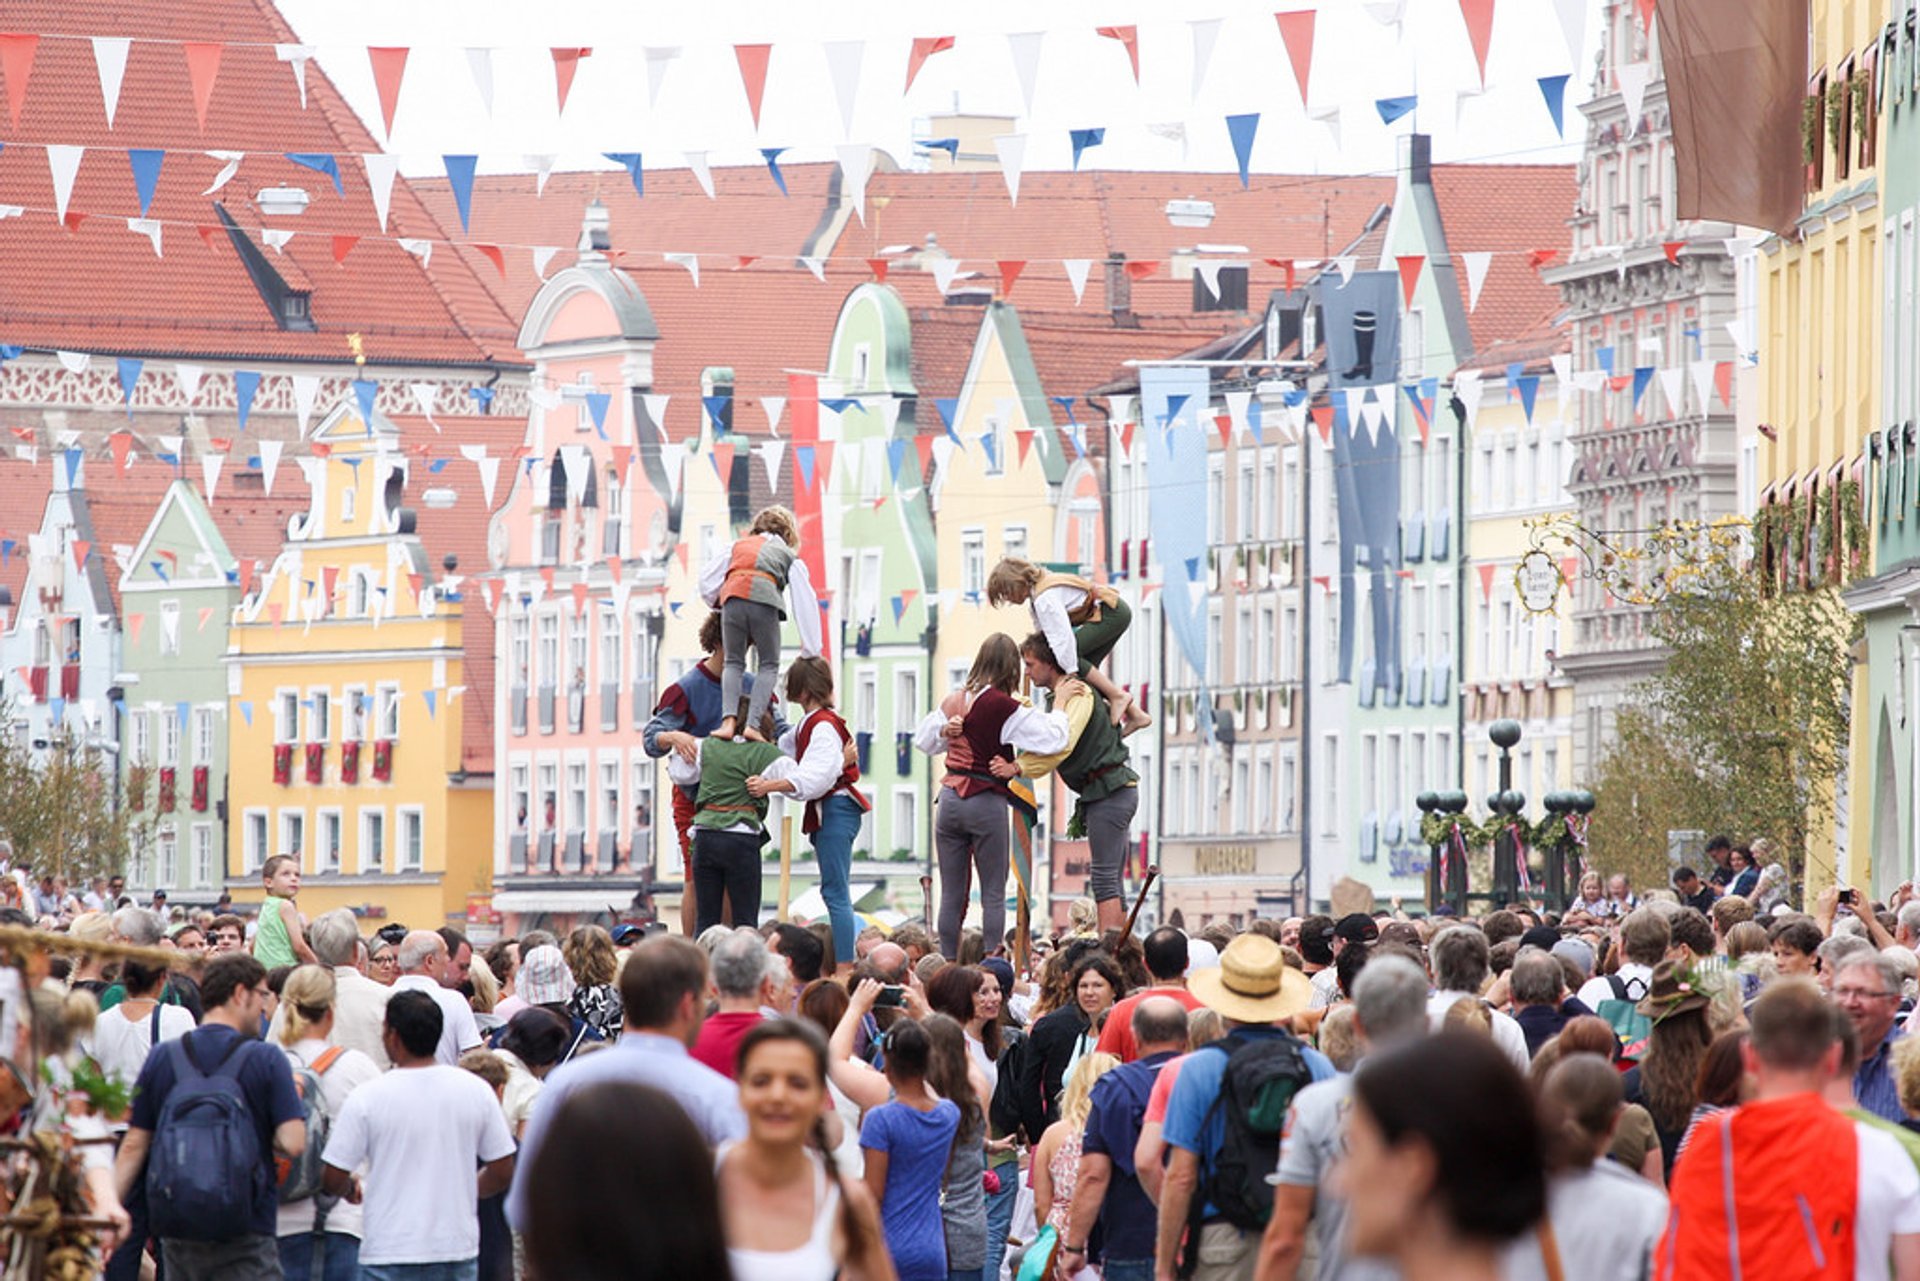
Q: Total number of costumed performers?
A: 7